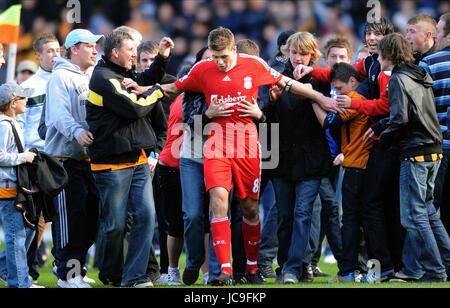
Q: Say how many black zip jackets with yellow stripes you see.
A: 1